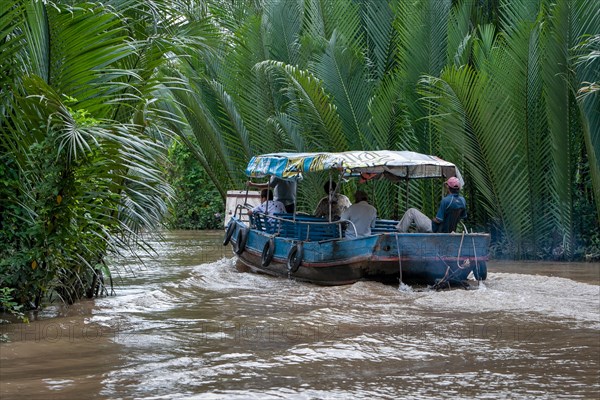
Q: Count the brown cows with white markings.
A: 0